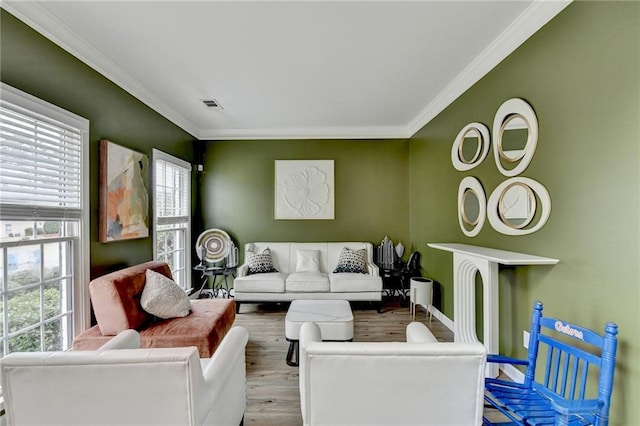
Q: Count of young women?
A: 0